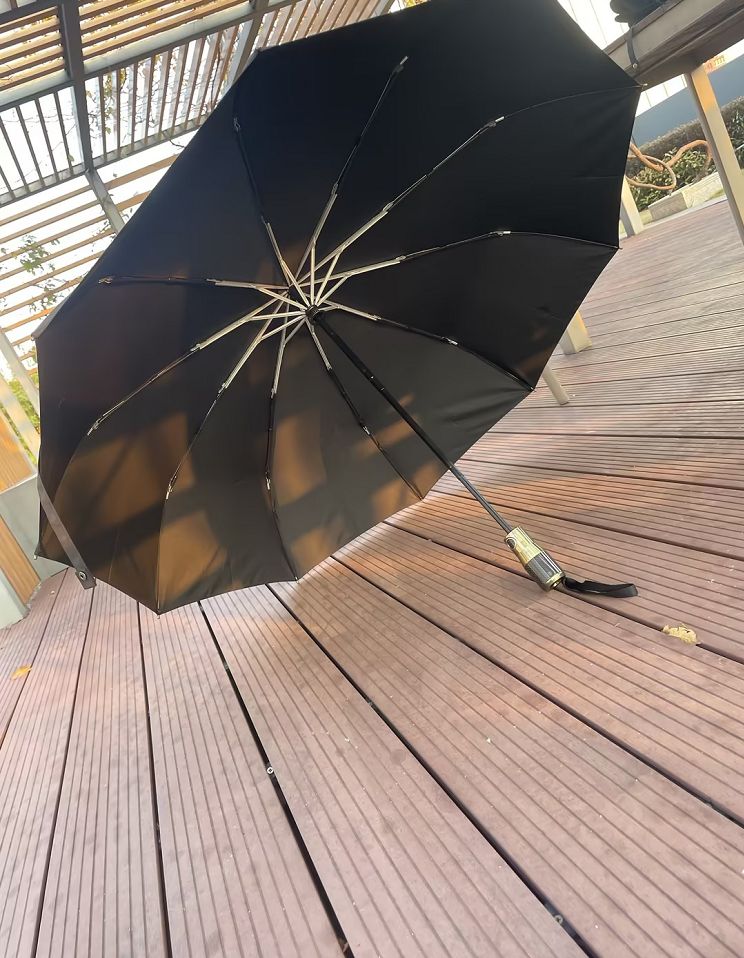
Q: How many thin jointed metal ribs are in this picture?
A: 10